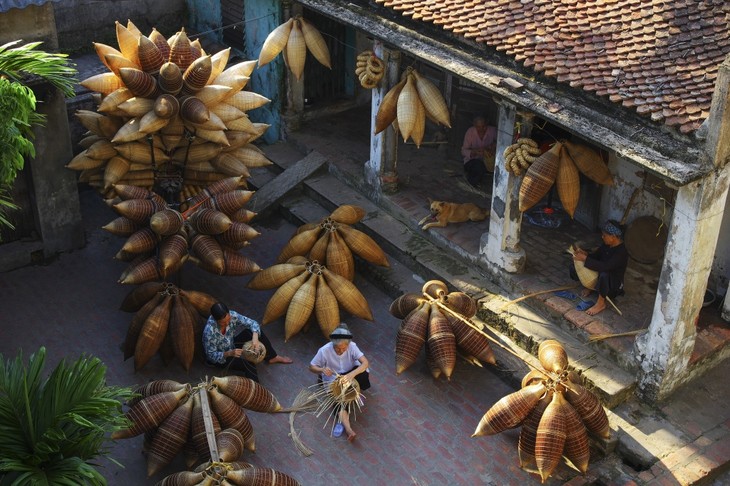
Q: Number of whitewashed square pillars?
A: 3